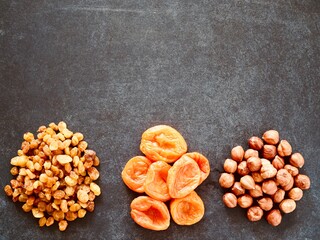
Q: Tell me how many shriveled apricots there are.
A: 7